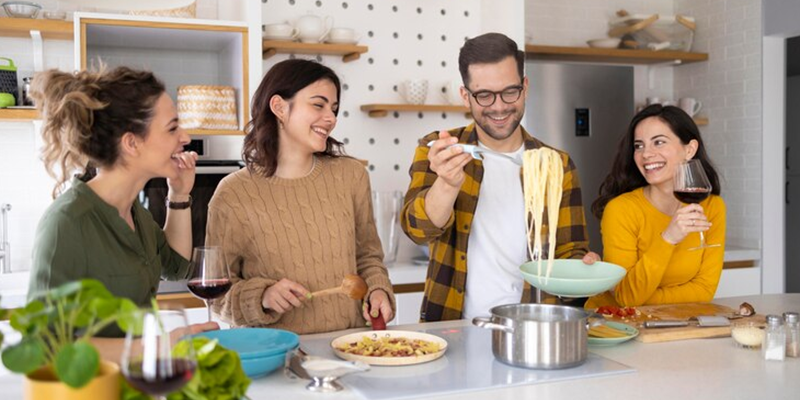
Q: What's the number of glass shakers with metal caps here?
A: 2